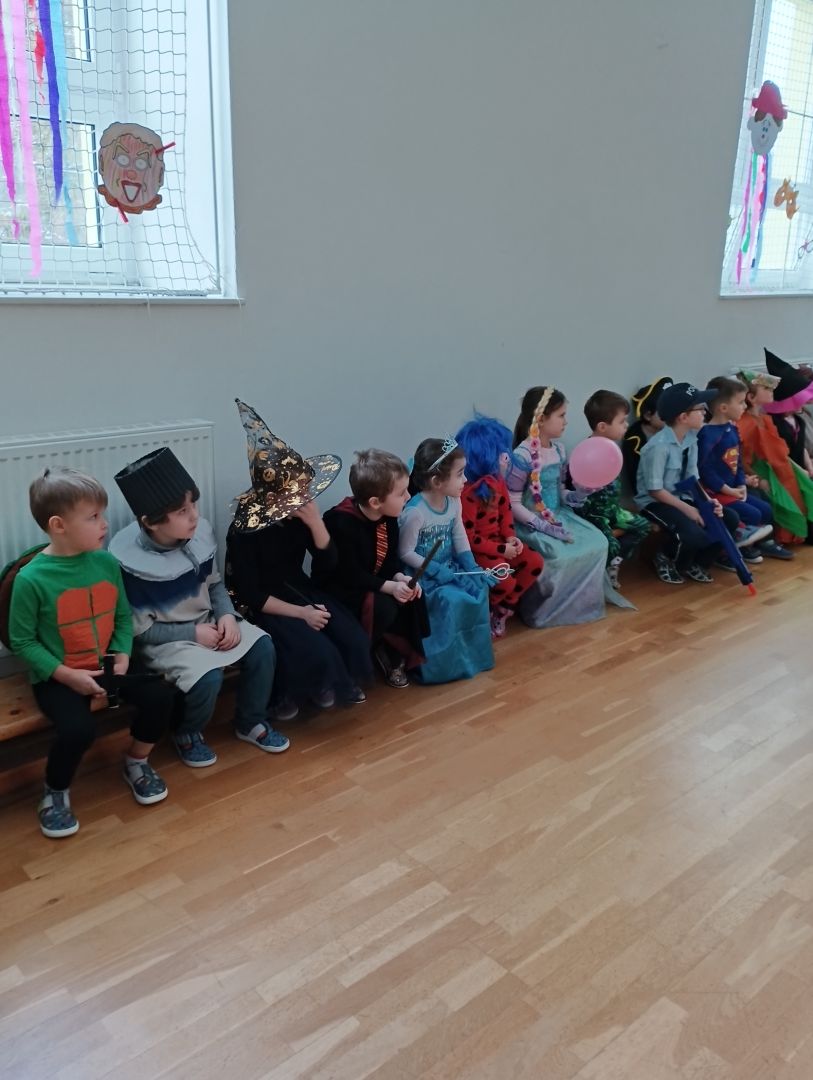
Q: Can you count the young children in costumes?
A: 13